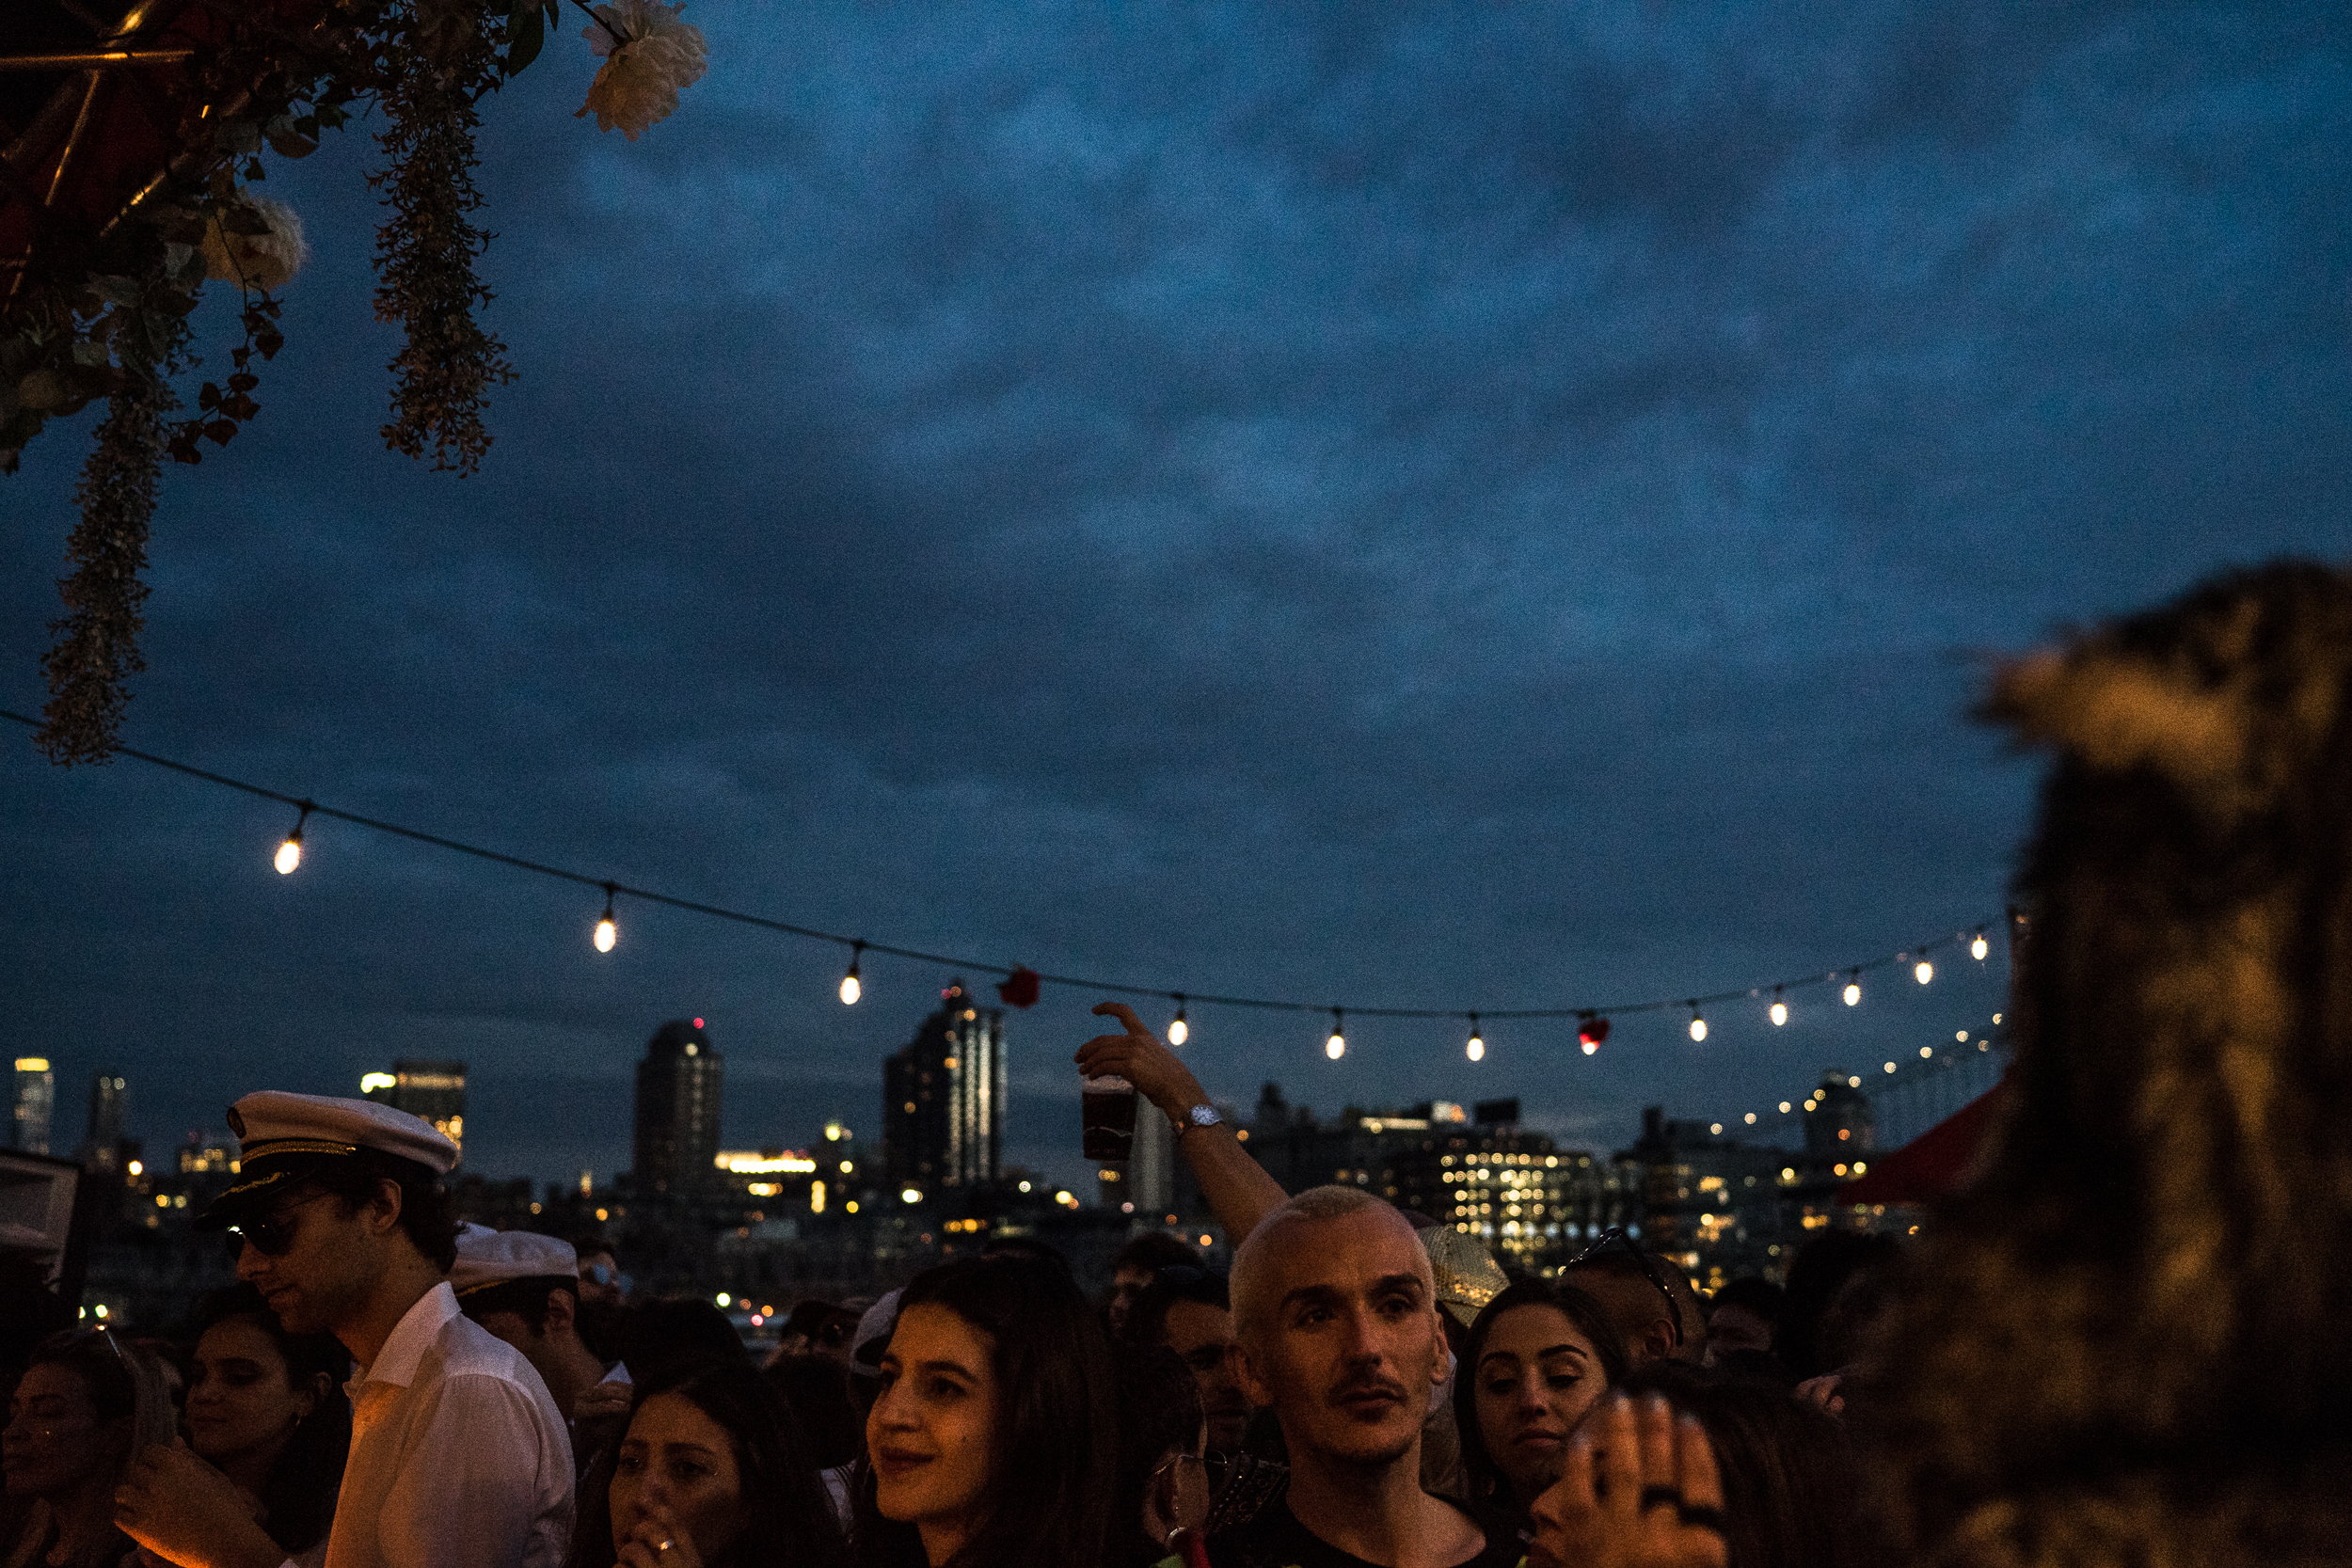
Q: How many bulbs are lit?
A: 12